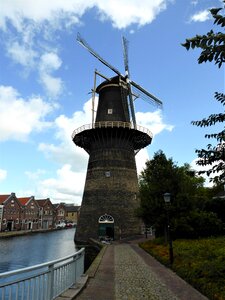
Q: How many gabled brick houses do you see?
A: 4